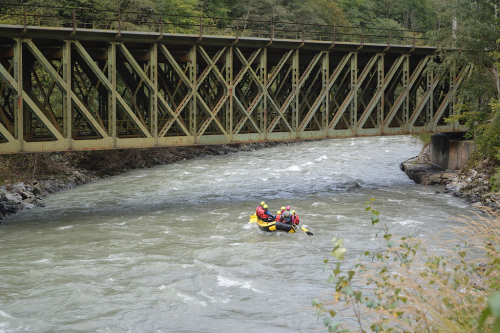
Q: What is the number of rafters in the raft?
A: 6